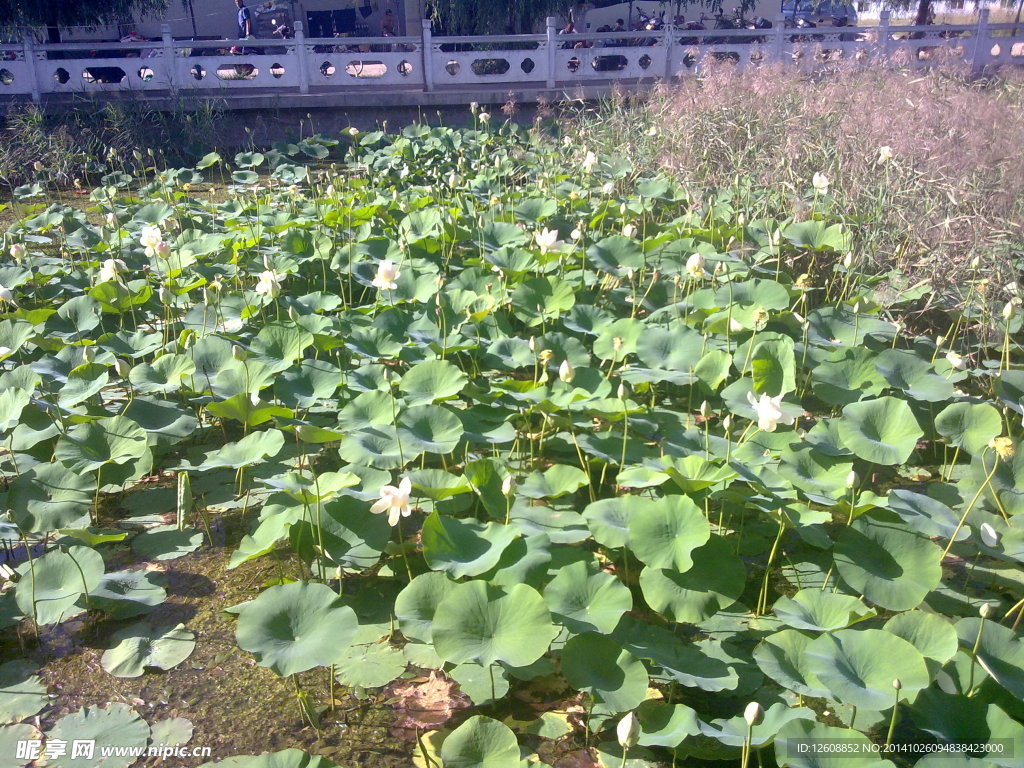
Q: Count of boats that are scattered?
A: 0